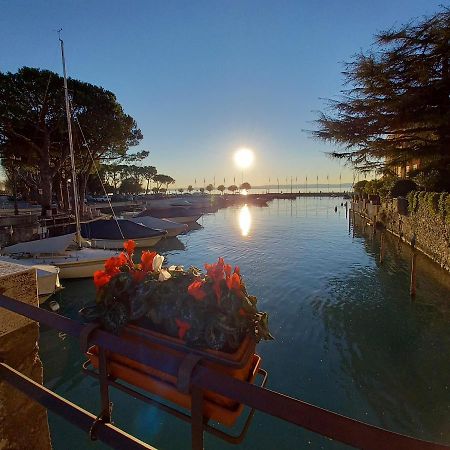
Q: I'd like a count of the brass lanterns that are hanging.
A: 0